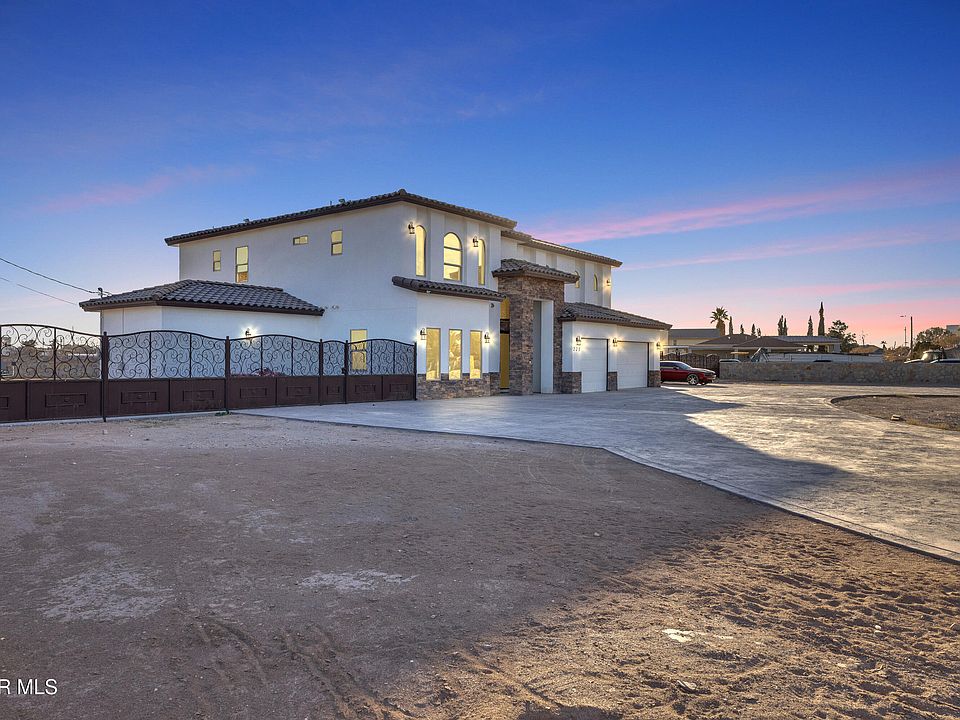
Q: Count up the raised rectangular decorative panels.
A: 9